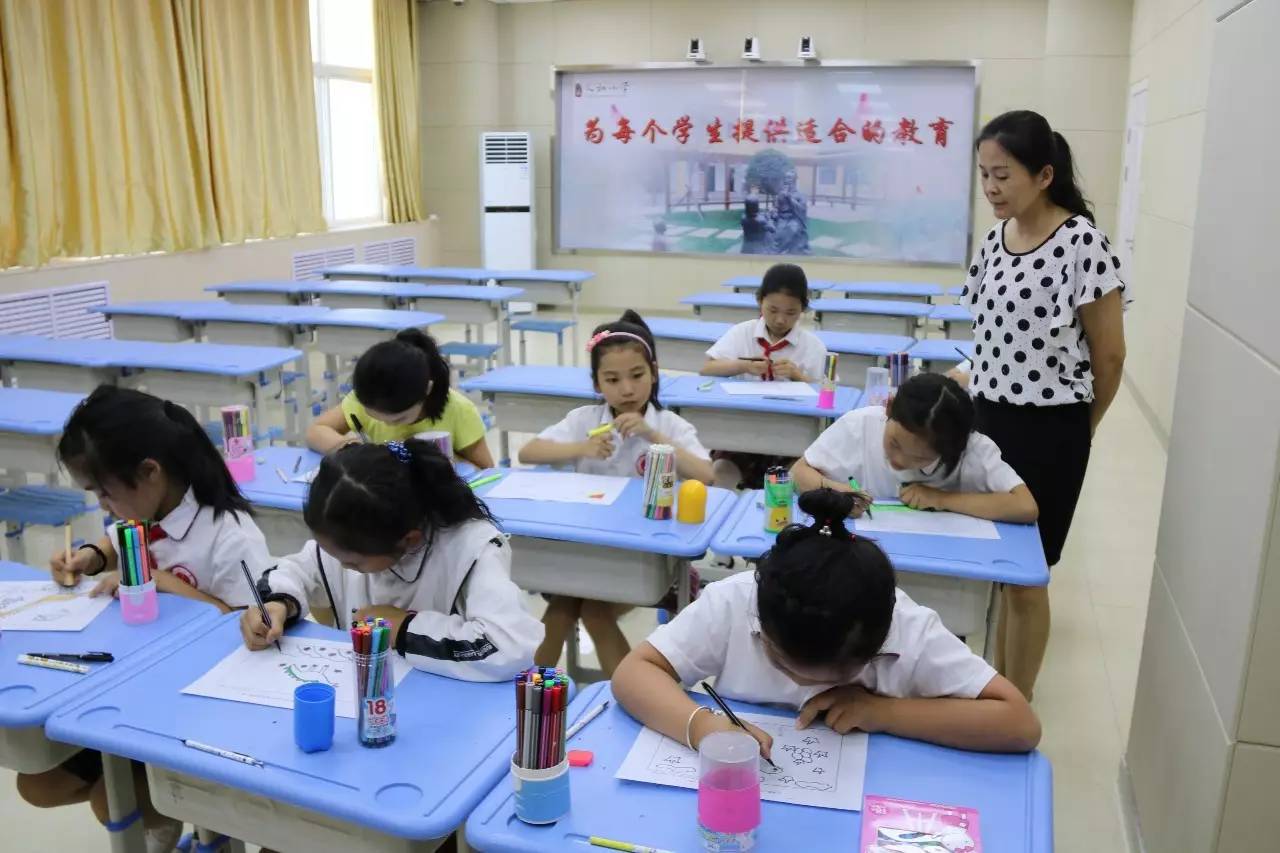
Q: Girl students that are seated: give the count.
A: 7